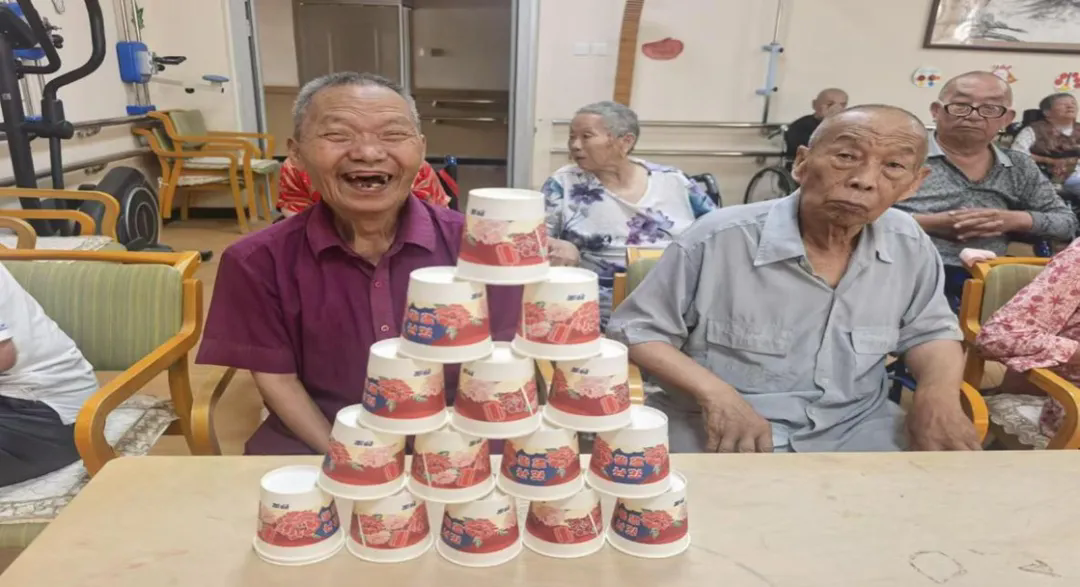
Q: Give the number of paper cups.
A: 15